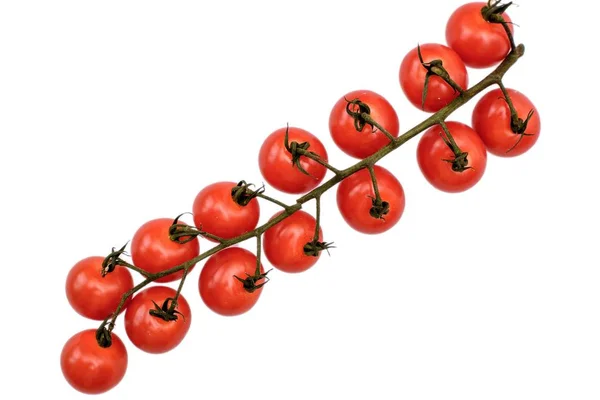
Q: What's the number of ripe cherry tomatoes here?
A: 14